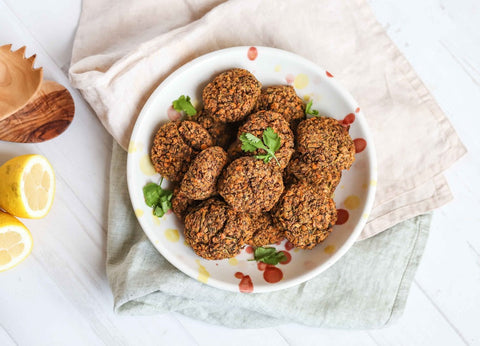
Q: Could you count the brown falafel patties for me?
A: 13